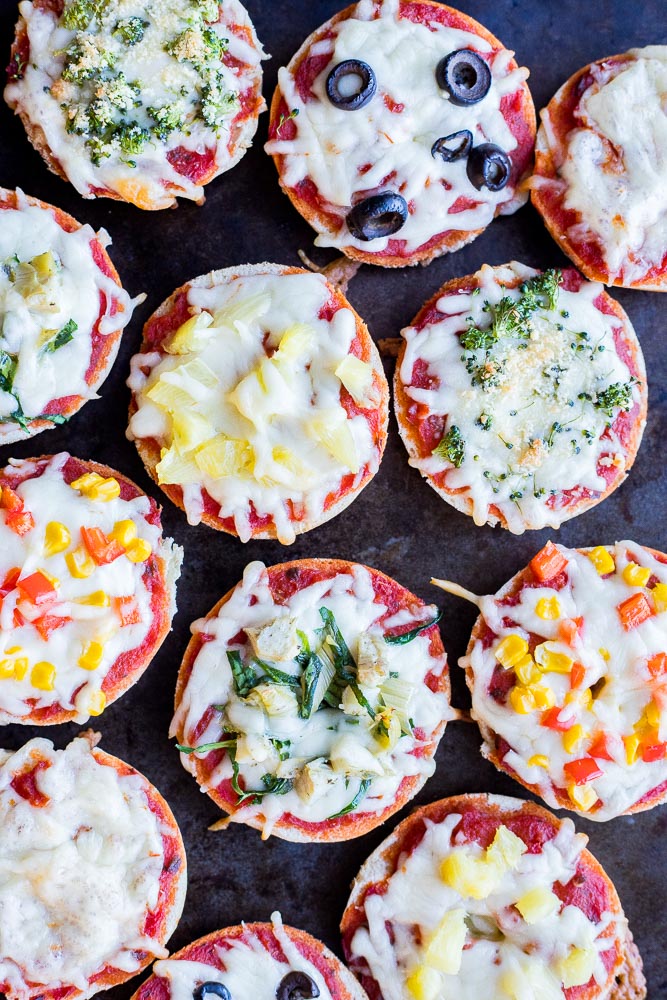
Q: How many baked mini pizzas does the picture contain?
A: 12